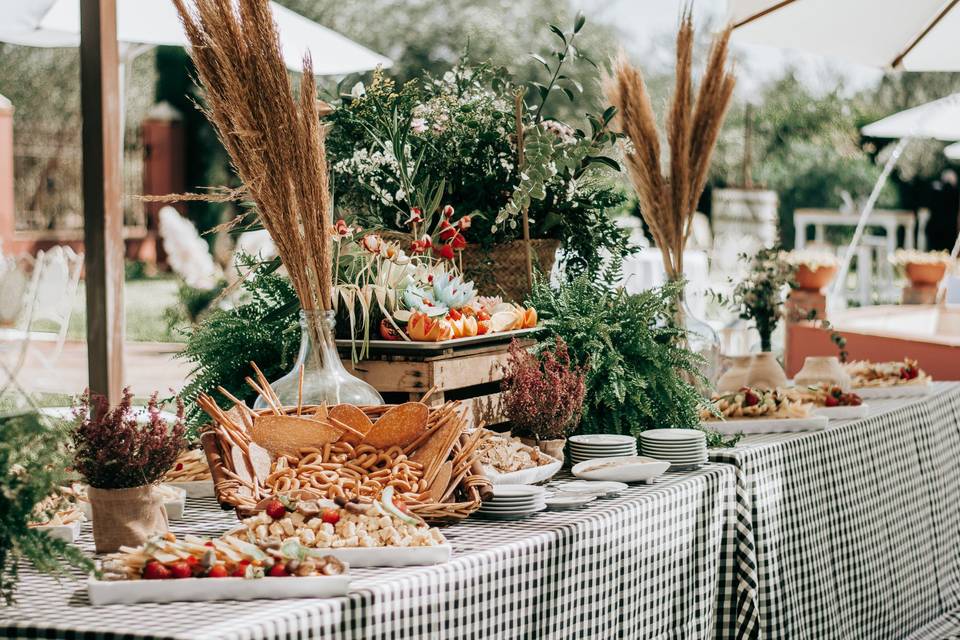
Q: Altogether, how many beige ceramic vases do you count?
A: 3